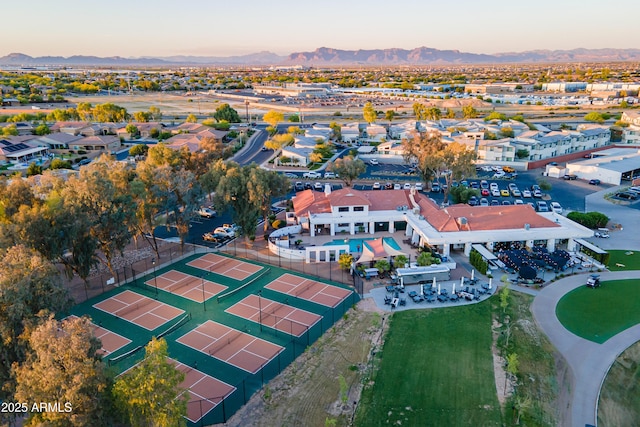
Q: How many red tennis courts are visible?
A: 8